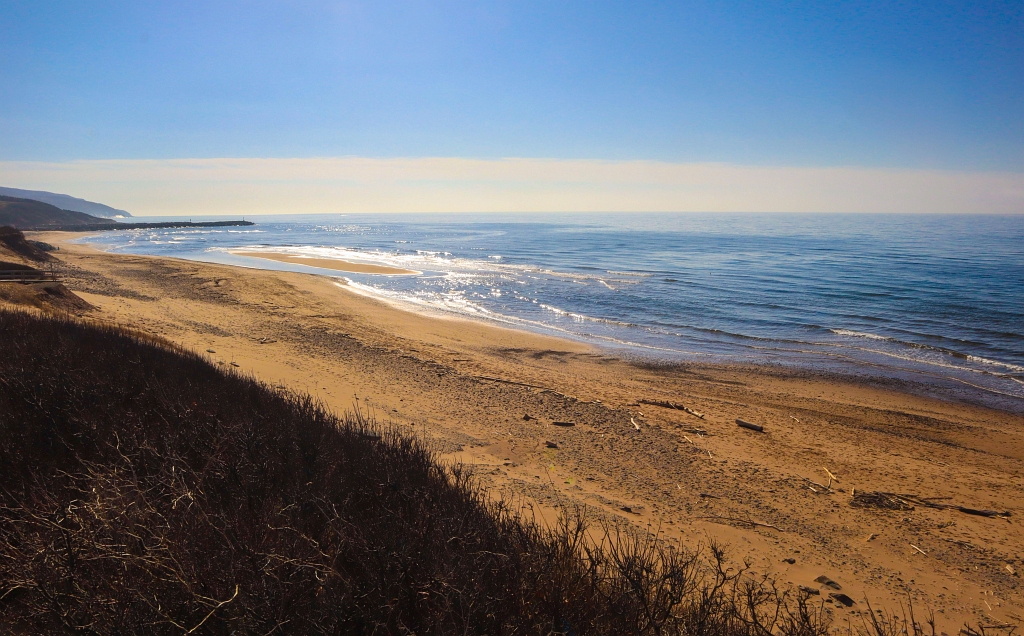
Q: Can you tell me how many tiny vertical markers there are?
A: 2